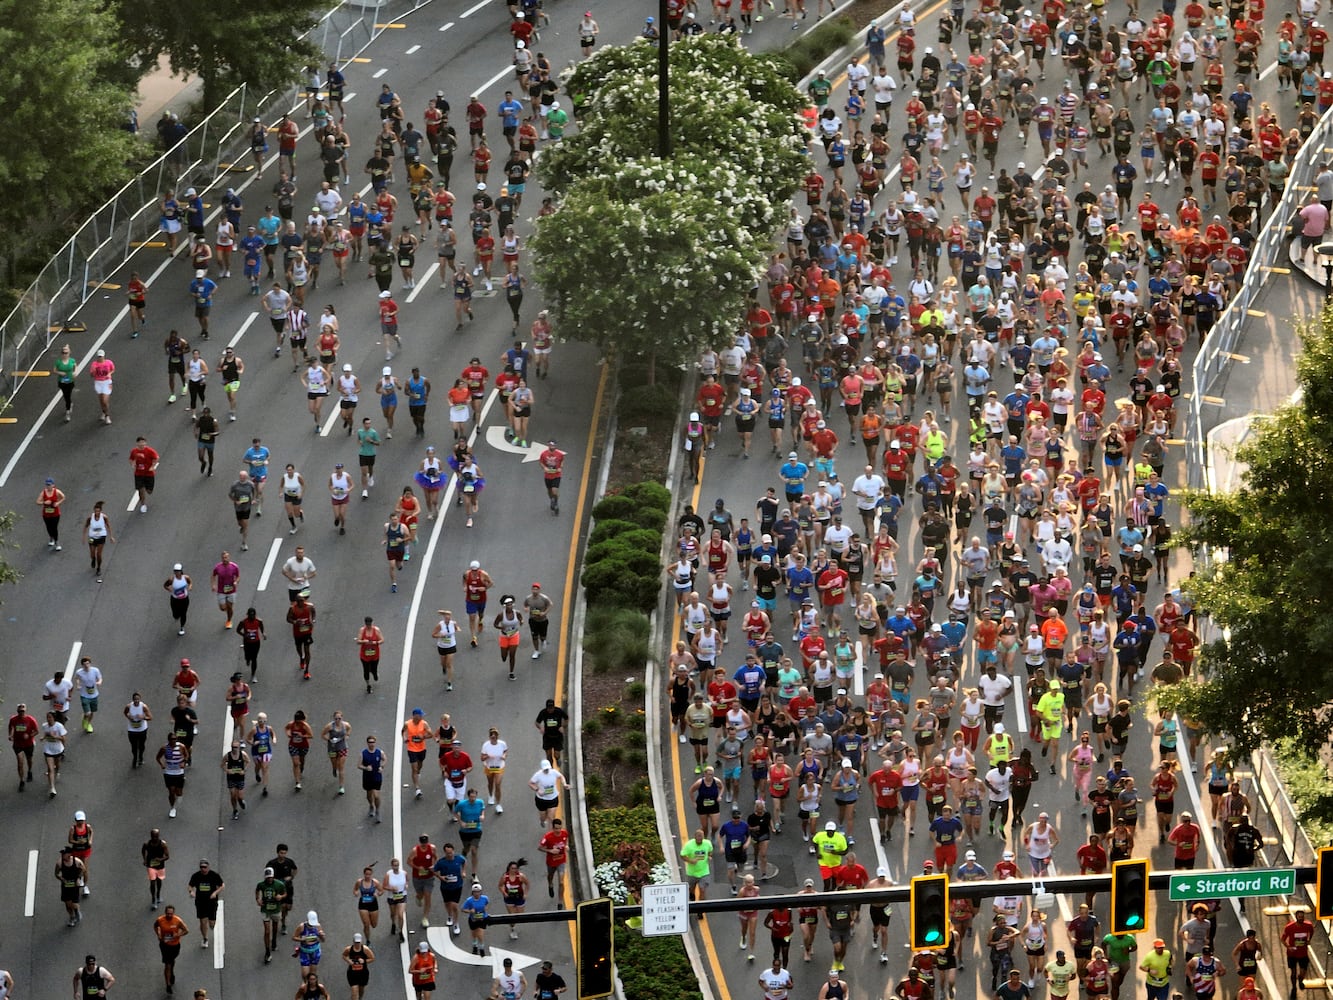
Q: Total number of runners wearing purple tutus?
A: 3